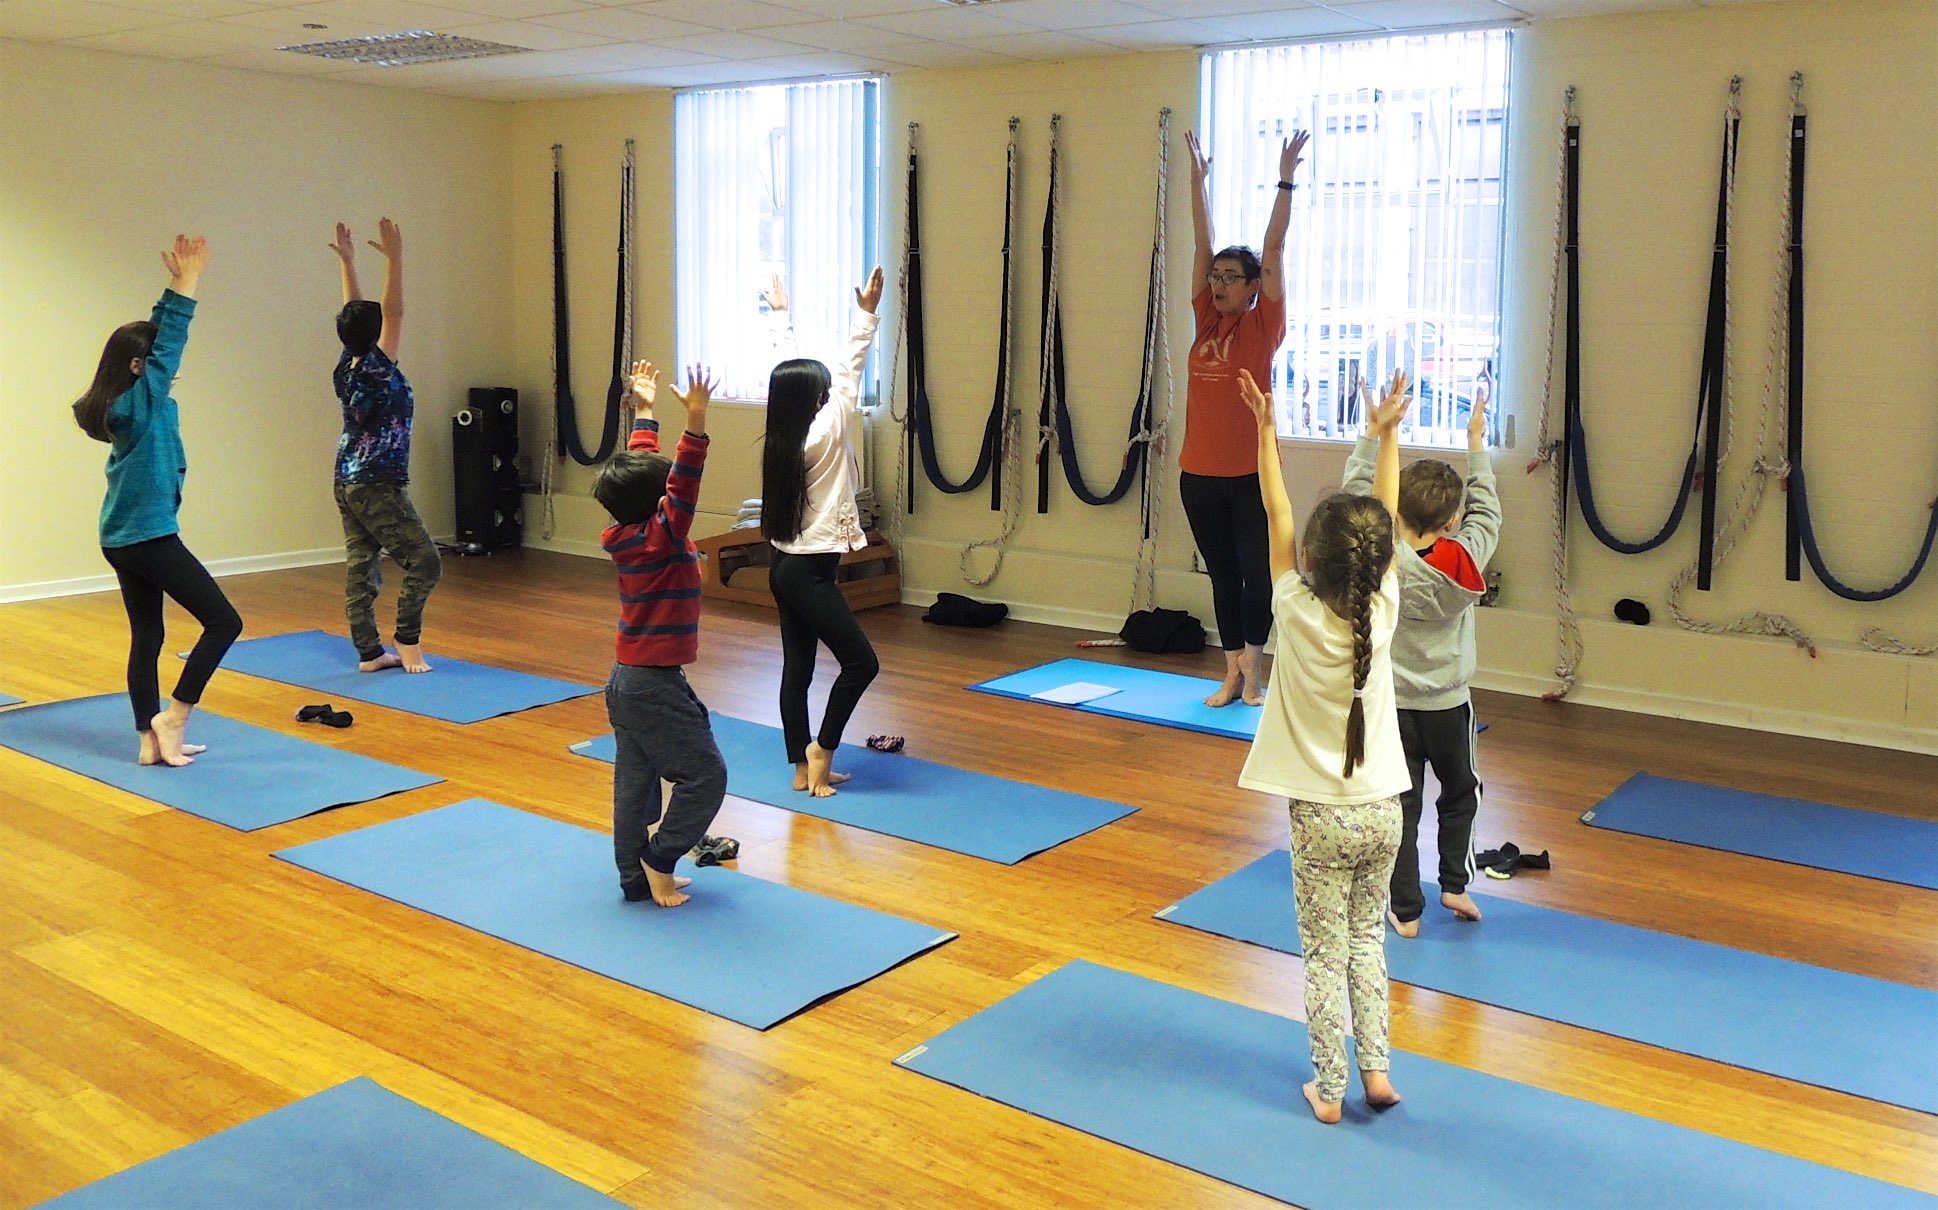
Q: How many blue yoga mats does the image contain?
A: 10